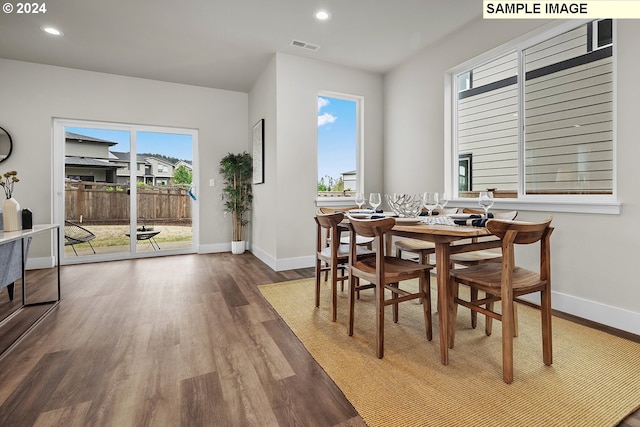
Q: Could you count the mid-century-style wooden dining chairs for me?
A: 6